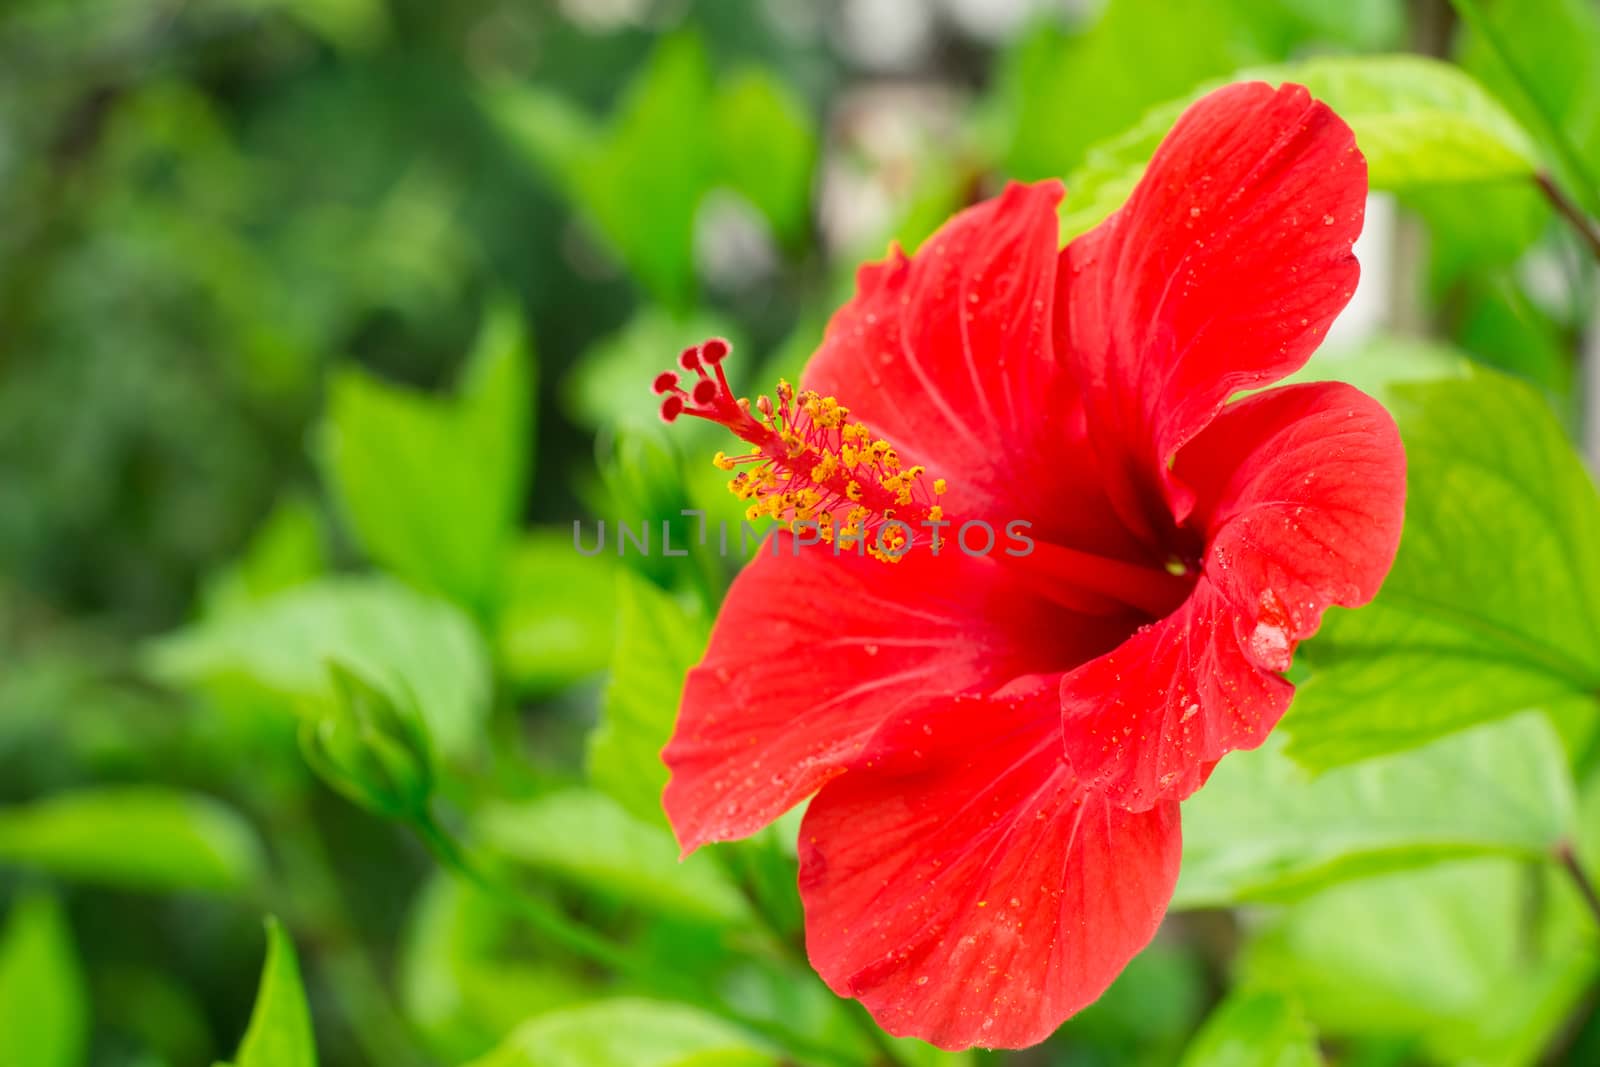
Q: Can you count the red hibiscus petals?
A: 5